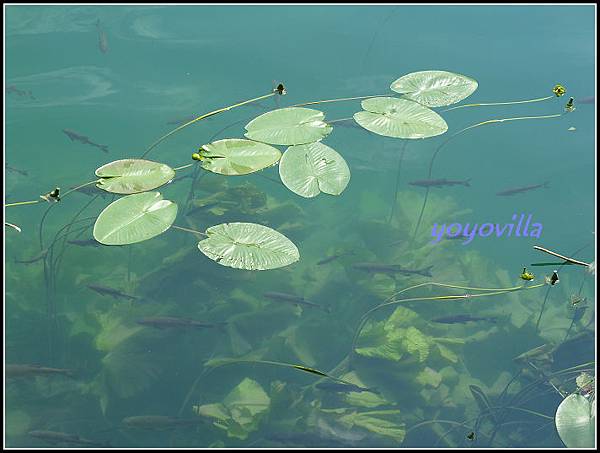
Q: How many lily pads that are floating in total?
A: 9